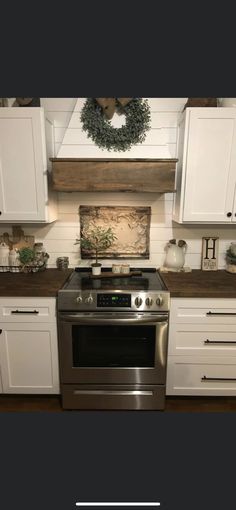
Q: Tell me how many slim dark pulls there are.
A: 4